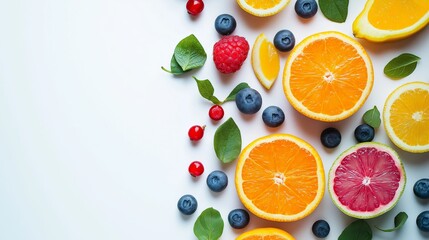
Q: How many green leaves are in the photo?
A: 11